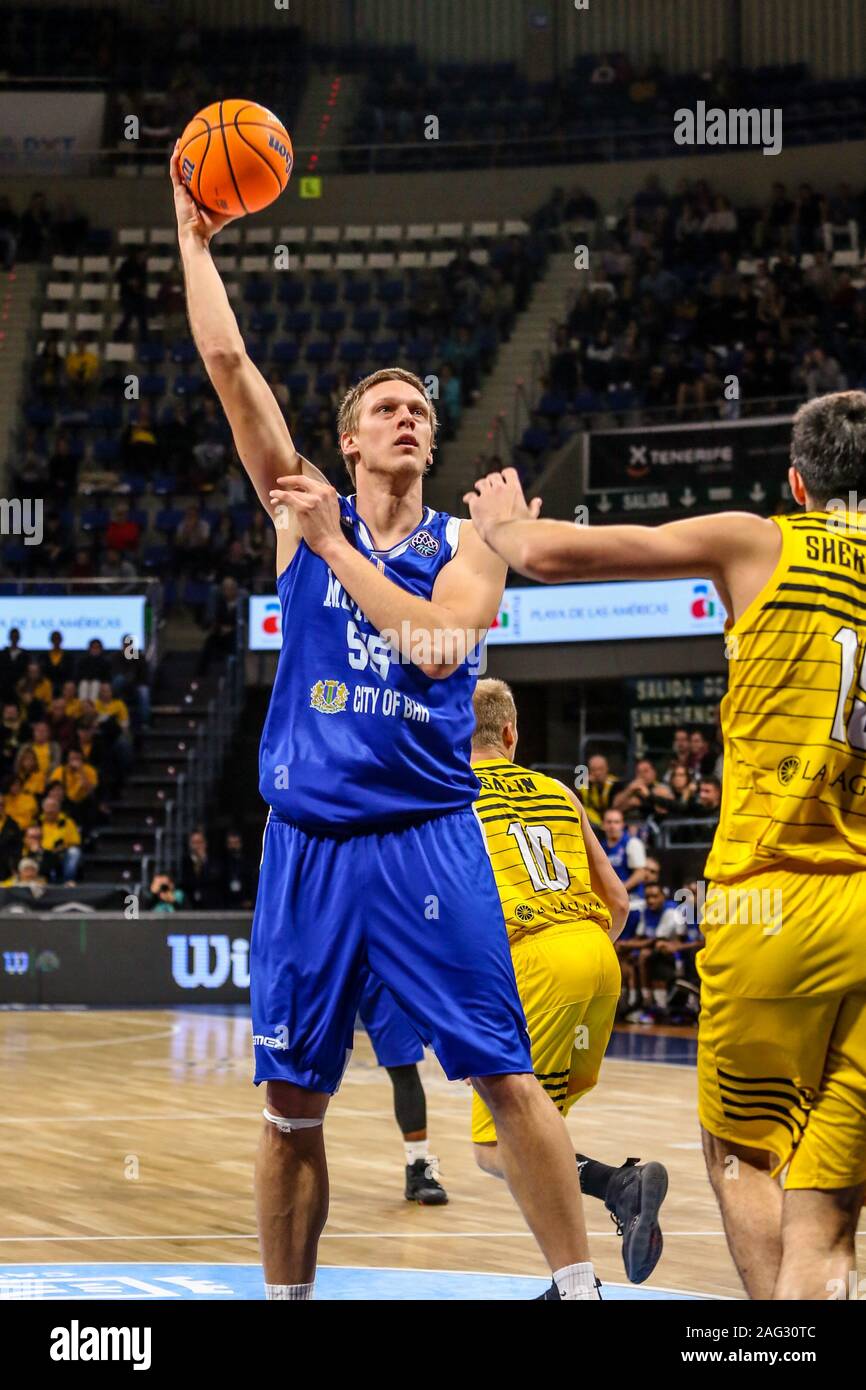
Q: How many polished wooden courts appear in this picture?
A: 1